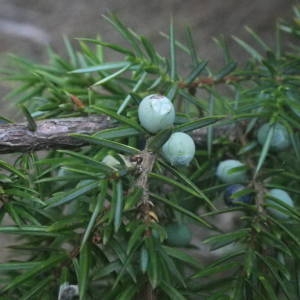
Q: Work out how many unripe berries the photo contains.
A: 6